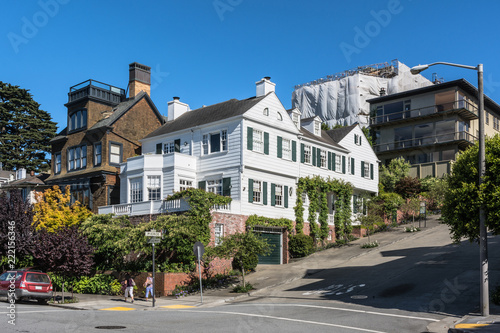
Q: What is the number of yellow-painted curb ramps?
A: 3